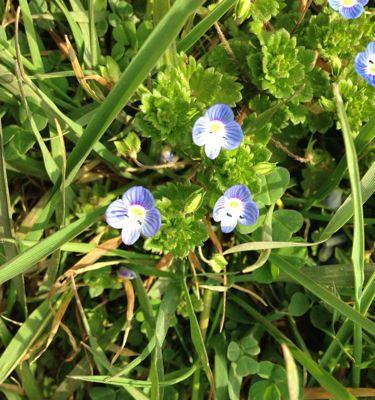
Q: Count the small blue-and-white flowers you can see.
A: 5